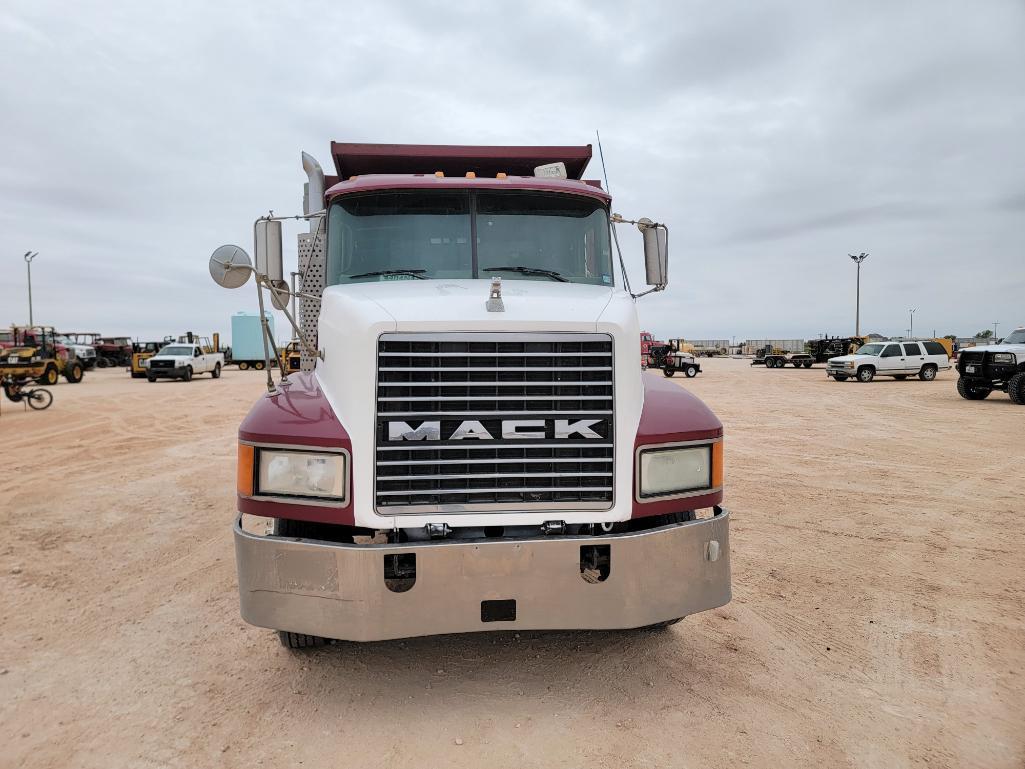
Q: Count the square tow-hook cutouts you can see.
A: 2